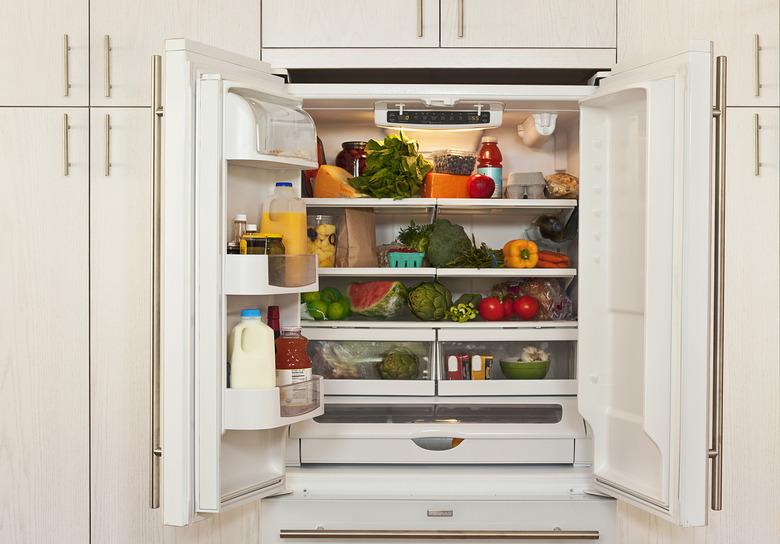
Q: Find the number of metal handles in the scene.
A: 11